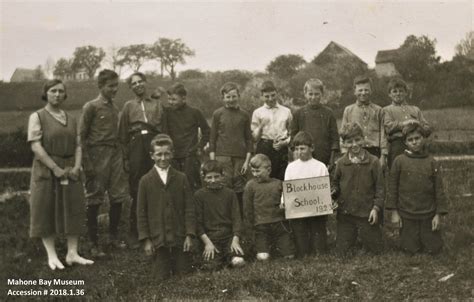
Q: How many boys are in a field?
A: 14